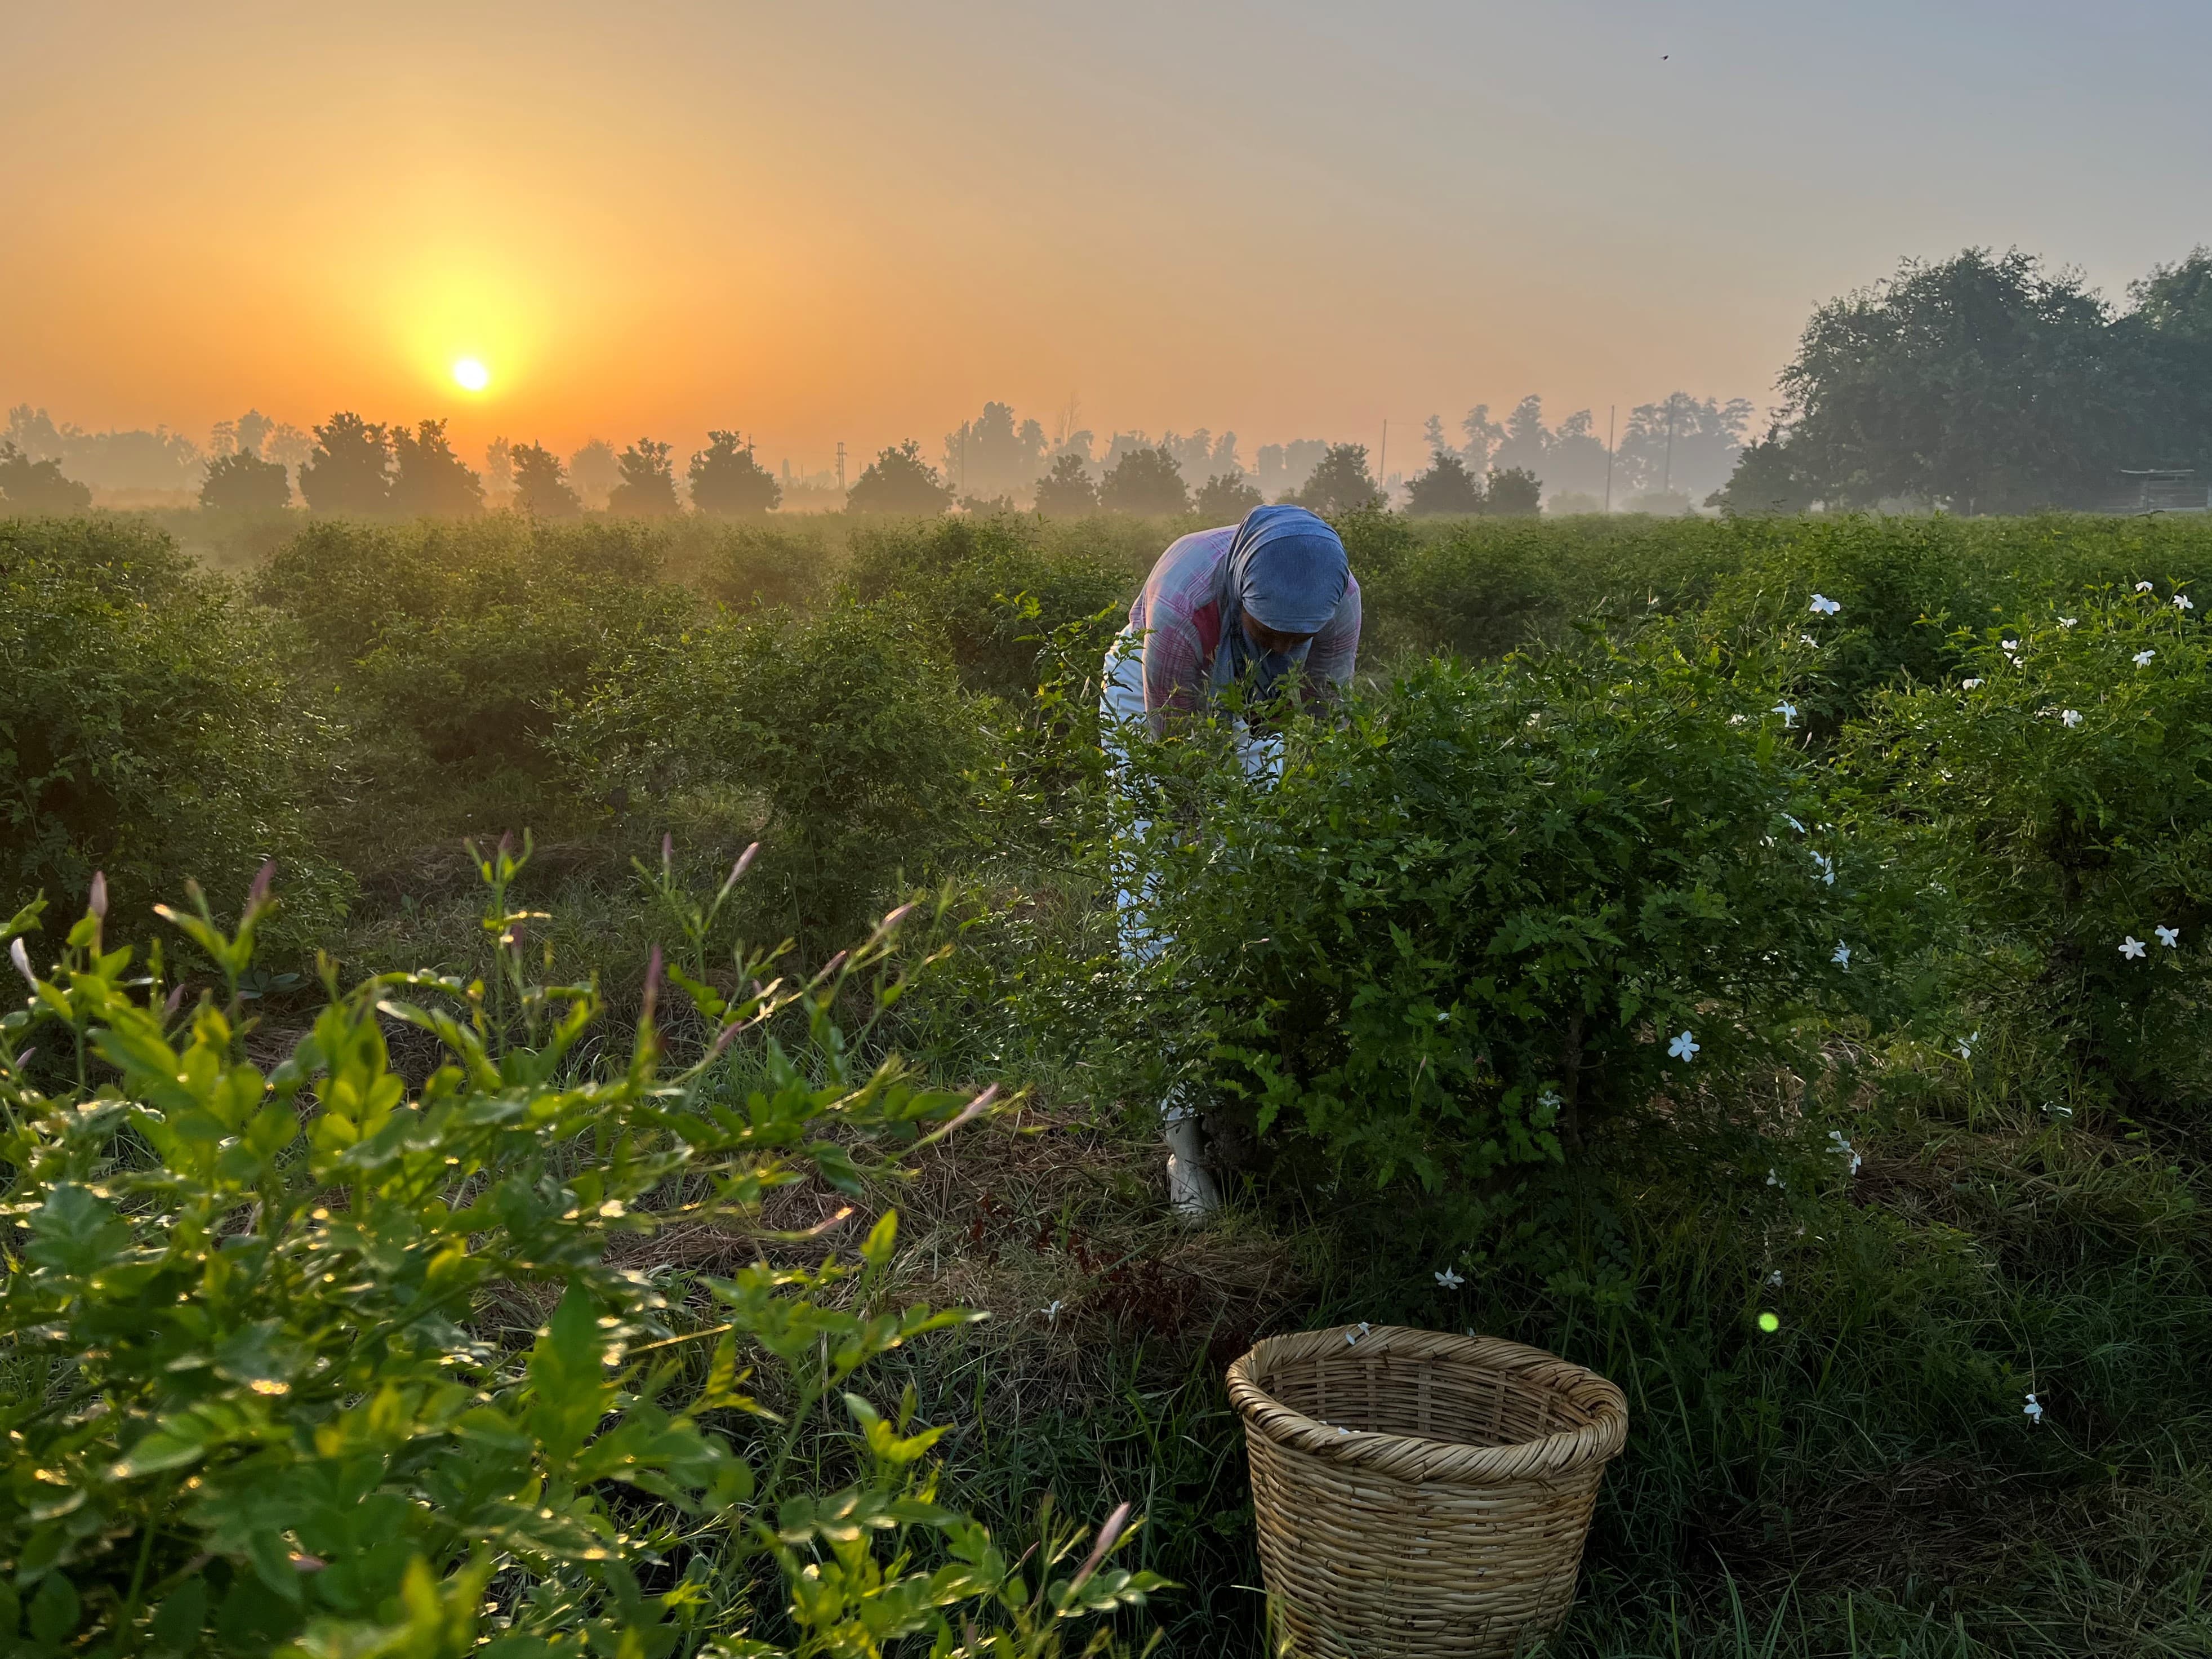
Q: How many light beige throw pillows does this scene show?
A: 0